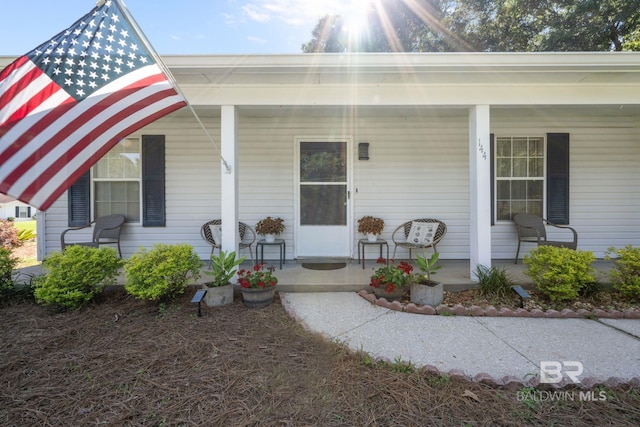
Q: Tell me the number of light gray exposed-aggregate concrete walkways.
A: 1